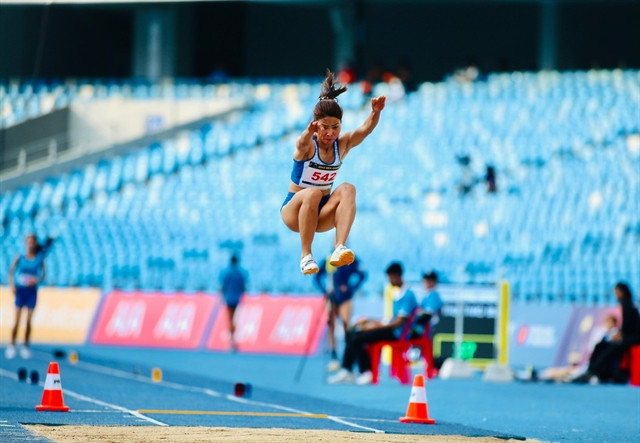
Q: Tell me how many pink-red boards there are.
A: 2